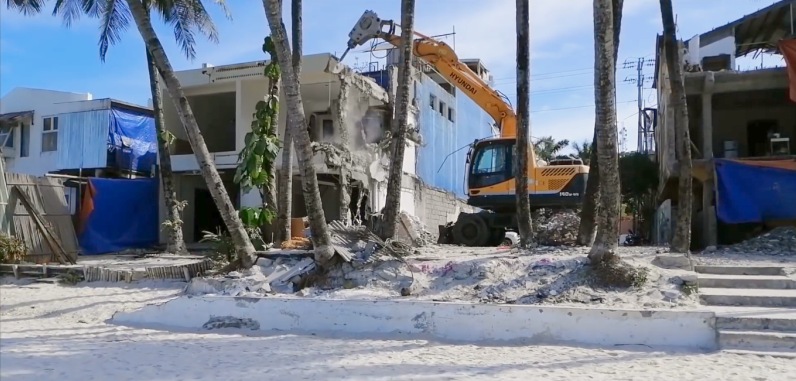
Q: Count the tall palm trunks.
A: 10